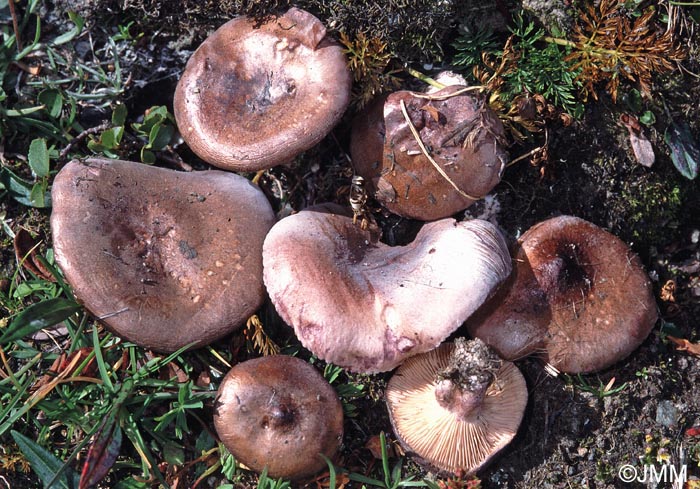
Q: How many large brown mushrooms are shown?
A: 7